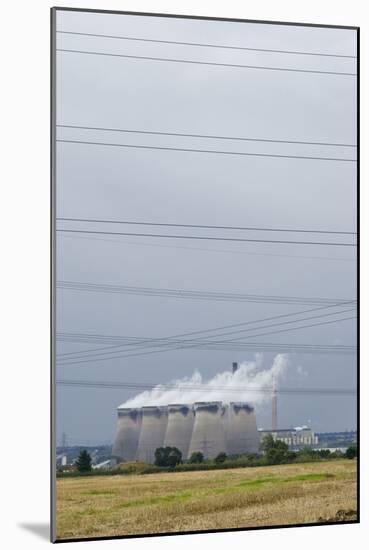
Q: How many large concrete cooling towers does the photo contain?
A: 5